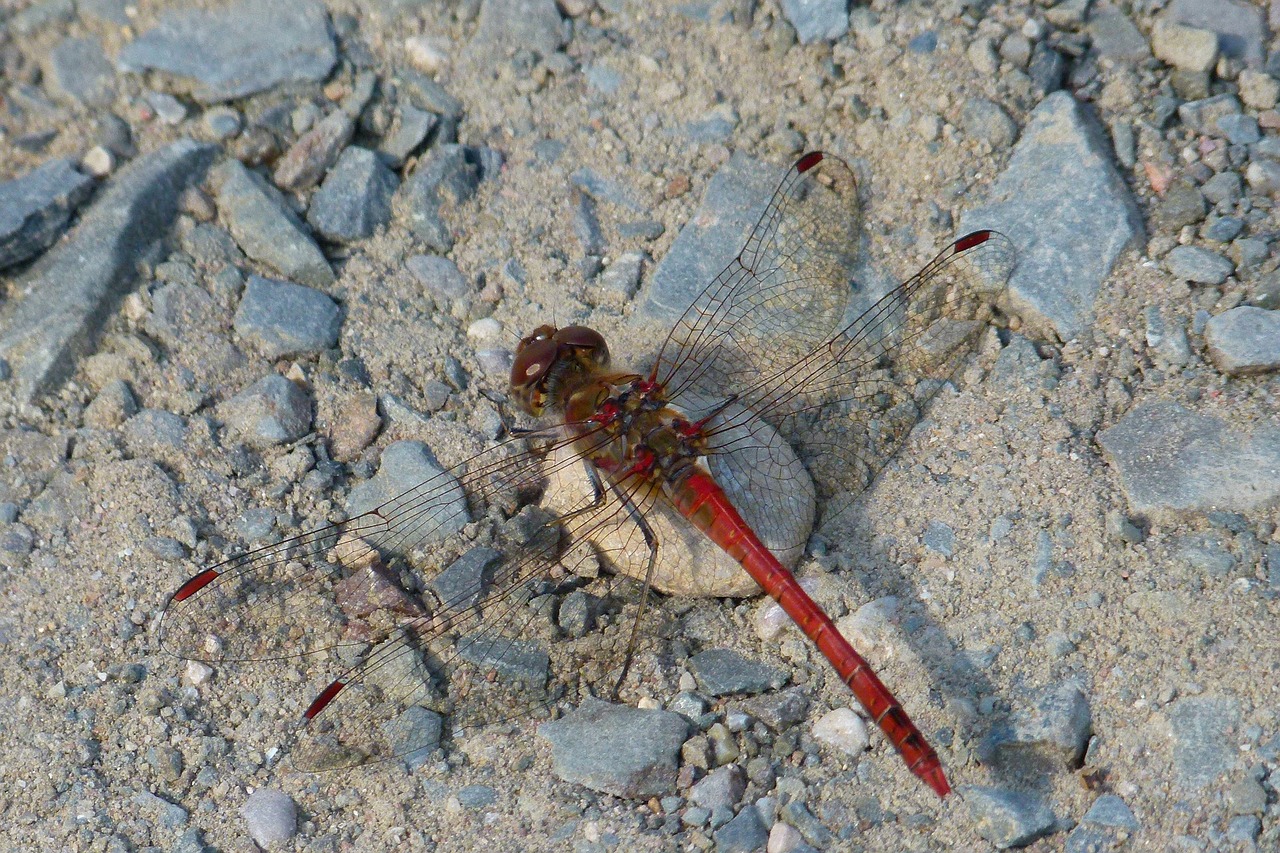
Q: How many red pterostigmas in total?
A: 4